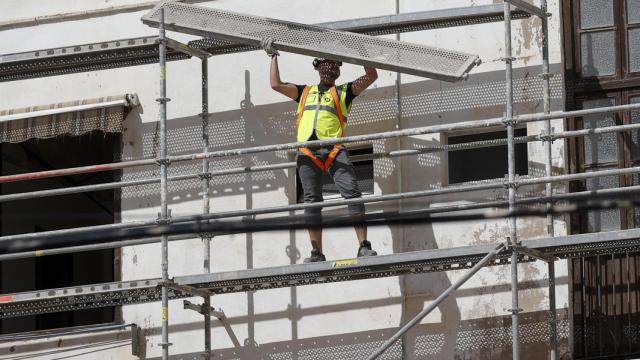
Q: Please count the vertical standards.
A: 4